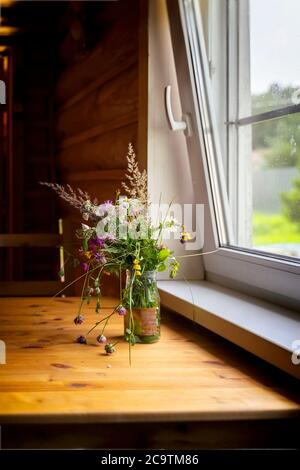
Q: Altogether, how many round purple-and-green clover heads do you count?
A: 5